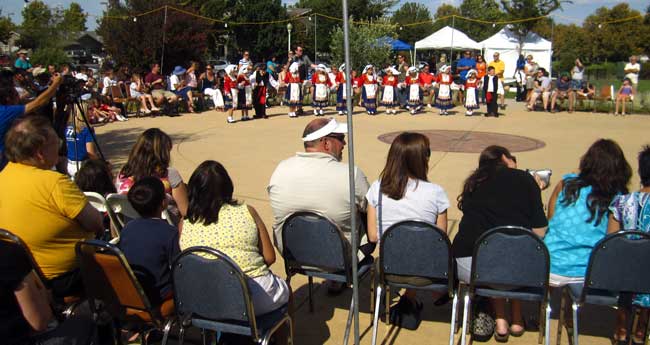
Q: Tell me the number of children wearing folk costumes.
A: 12